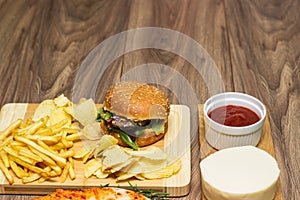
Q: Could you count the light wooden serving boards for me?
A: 2